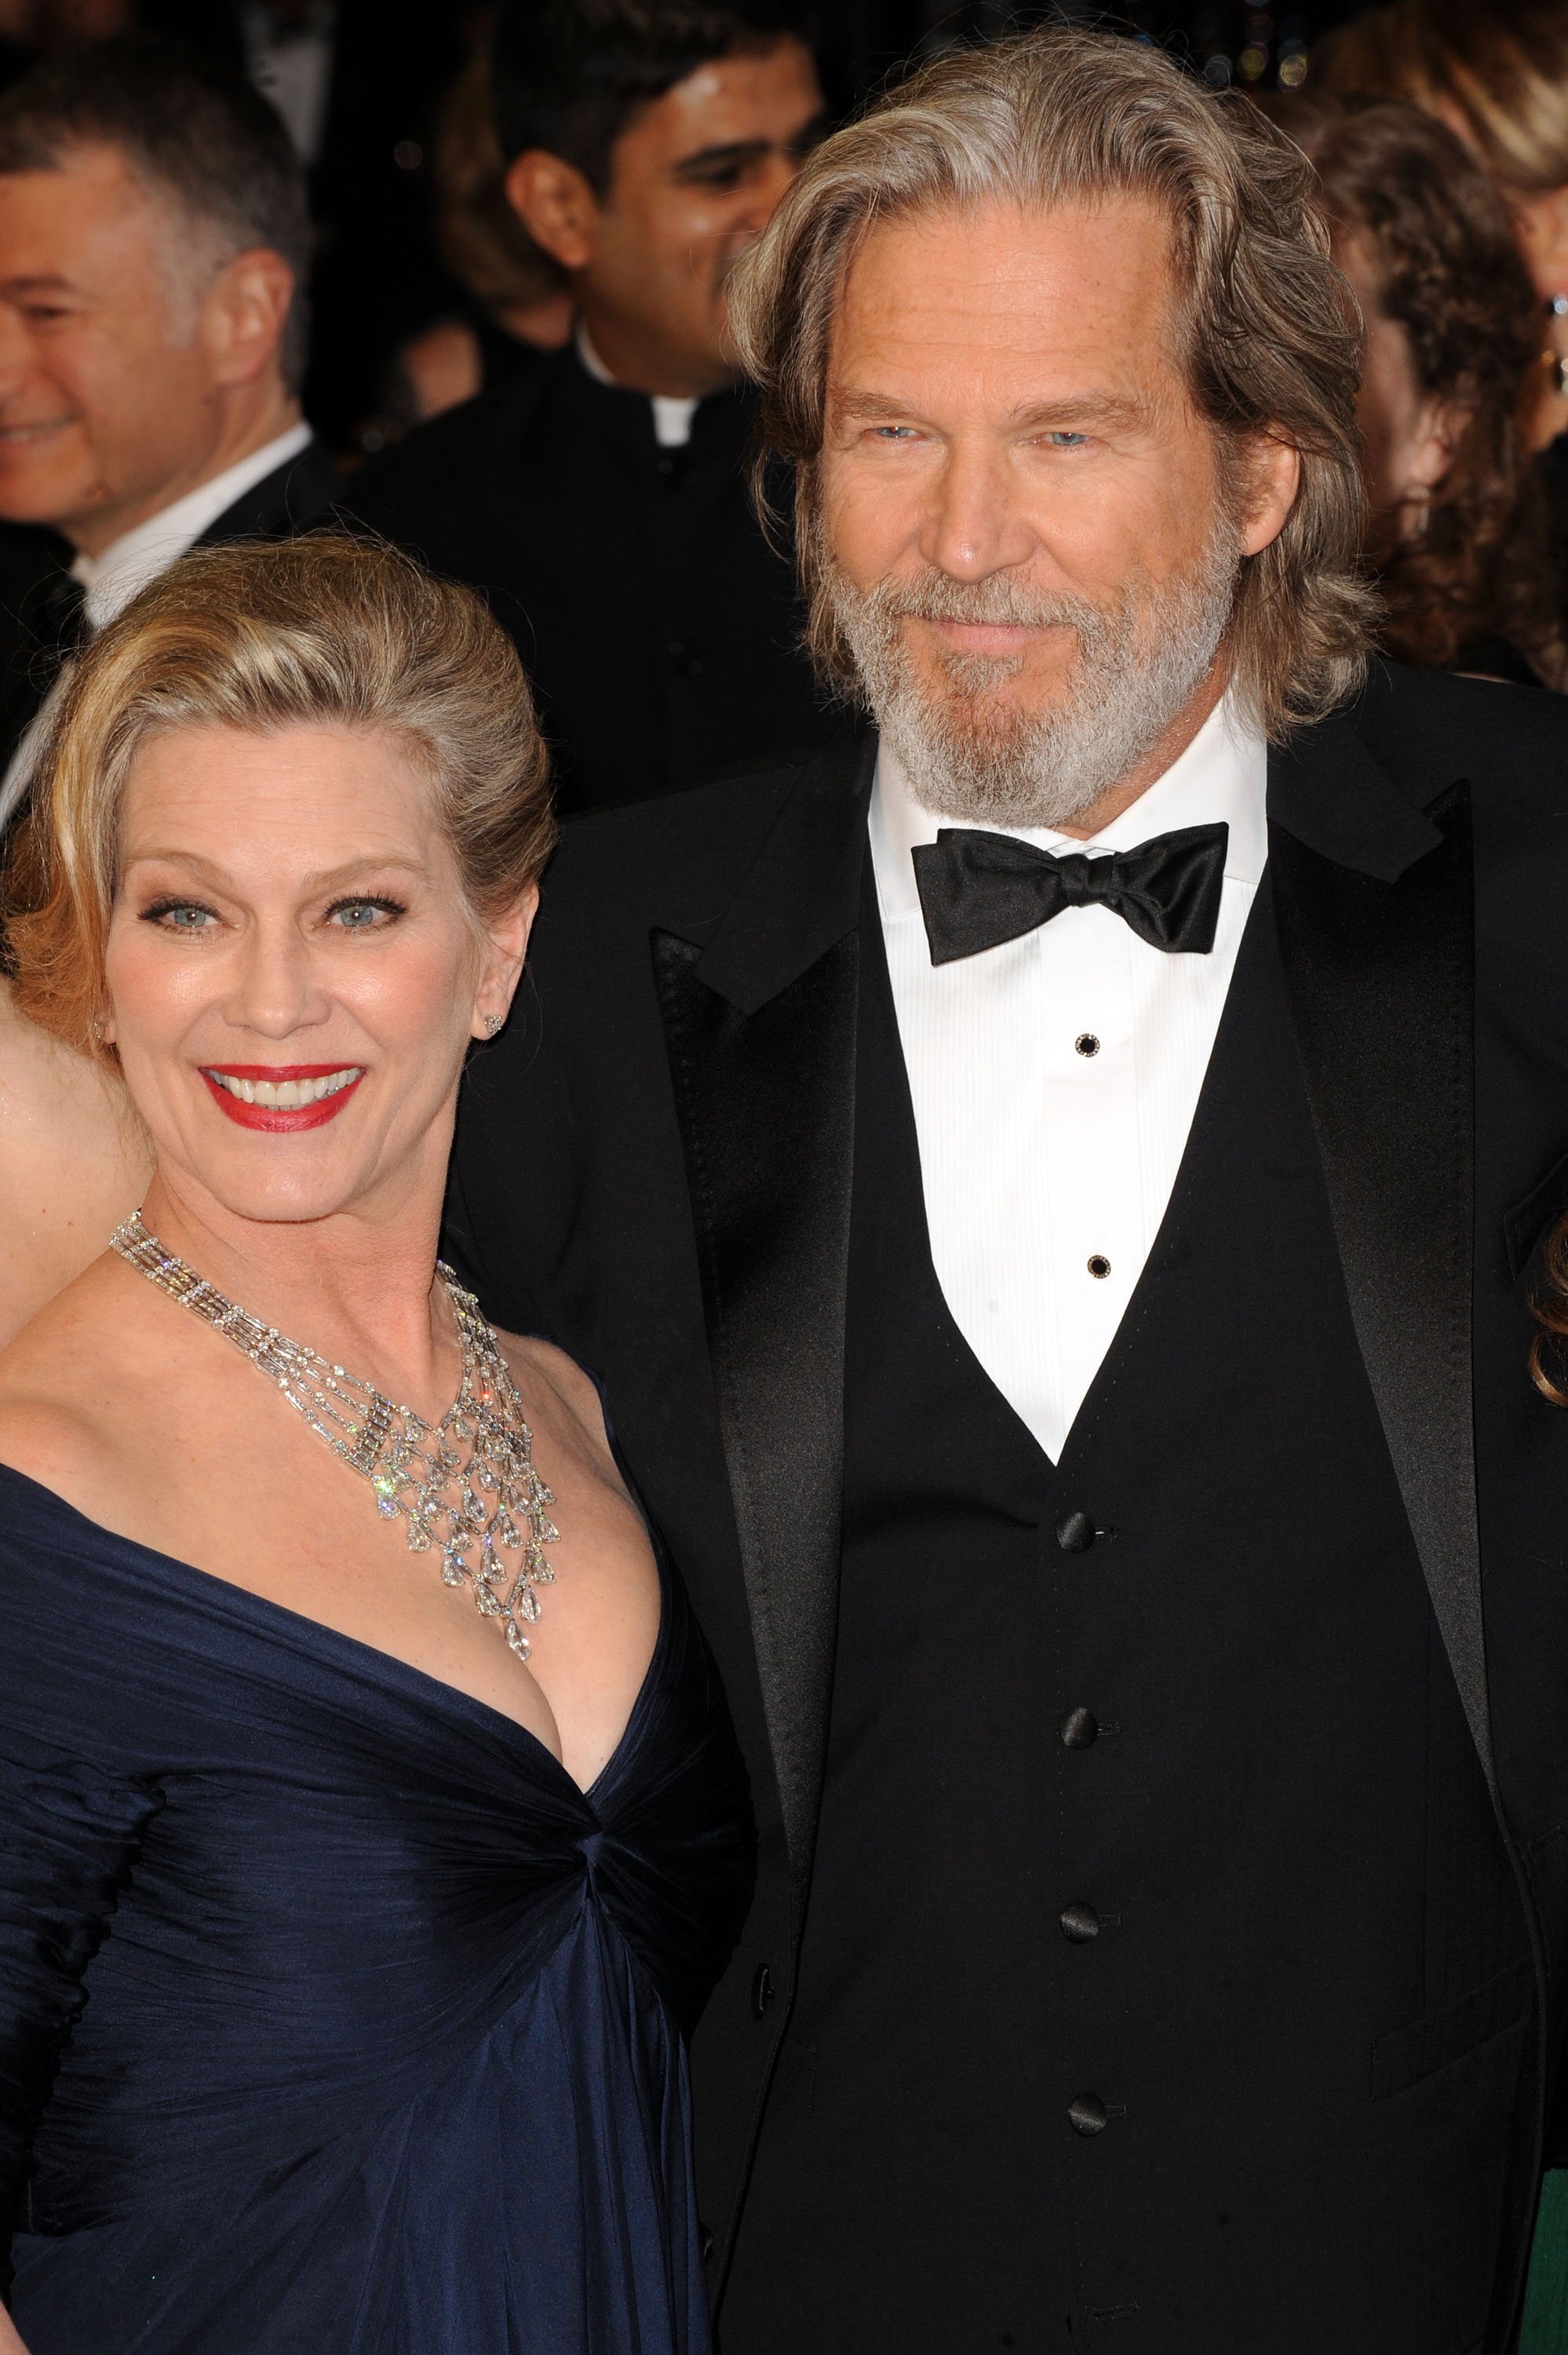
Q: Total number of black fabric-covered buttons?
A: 4